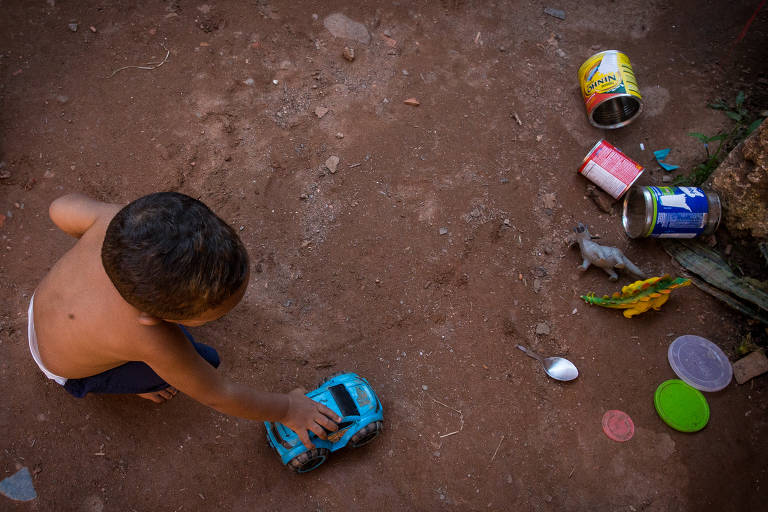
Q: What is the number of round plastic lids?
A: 3